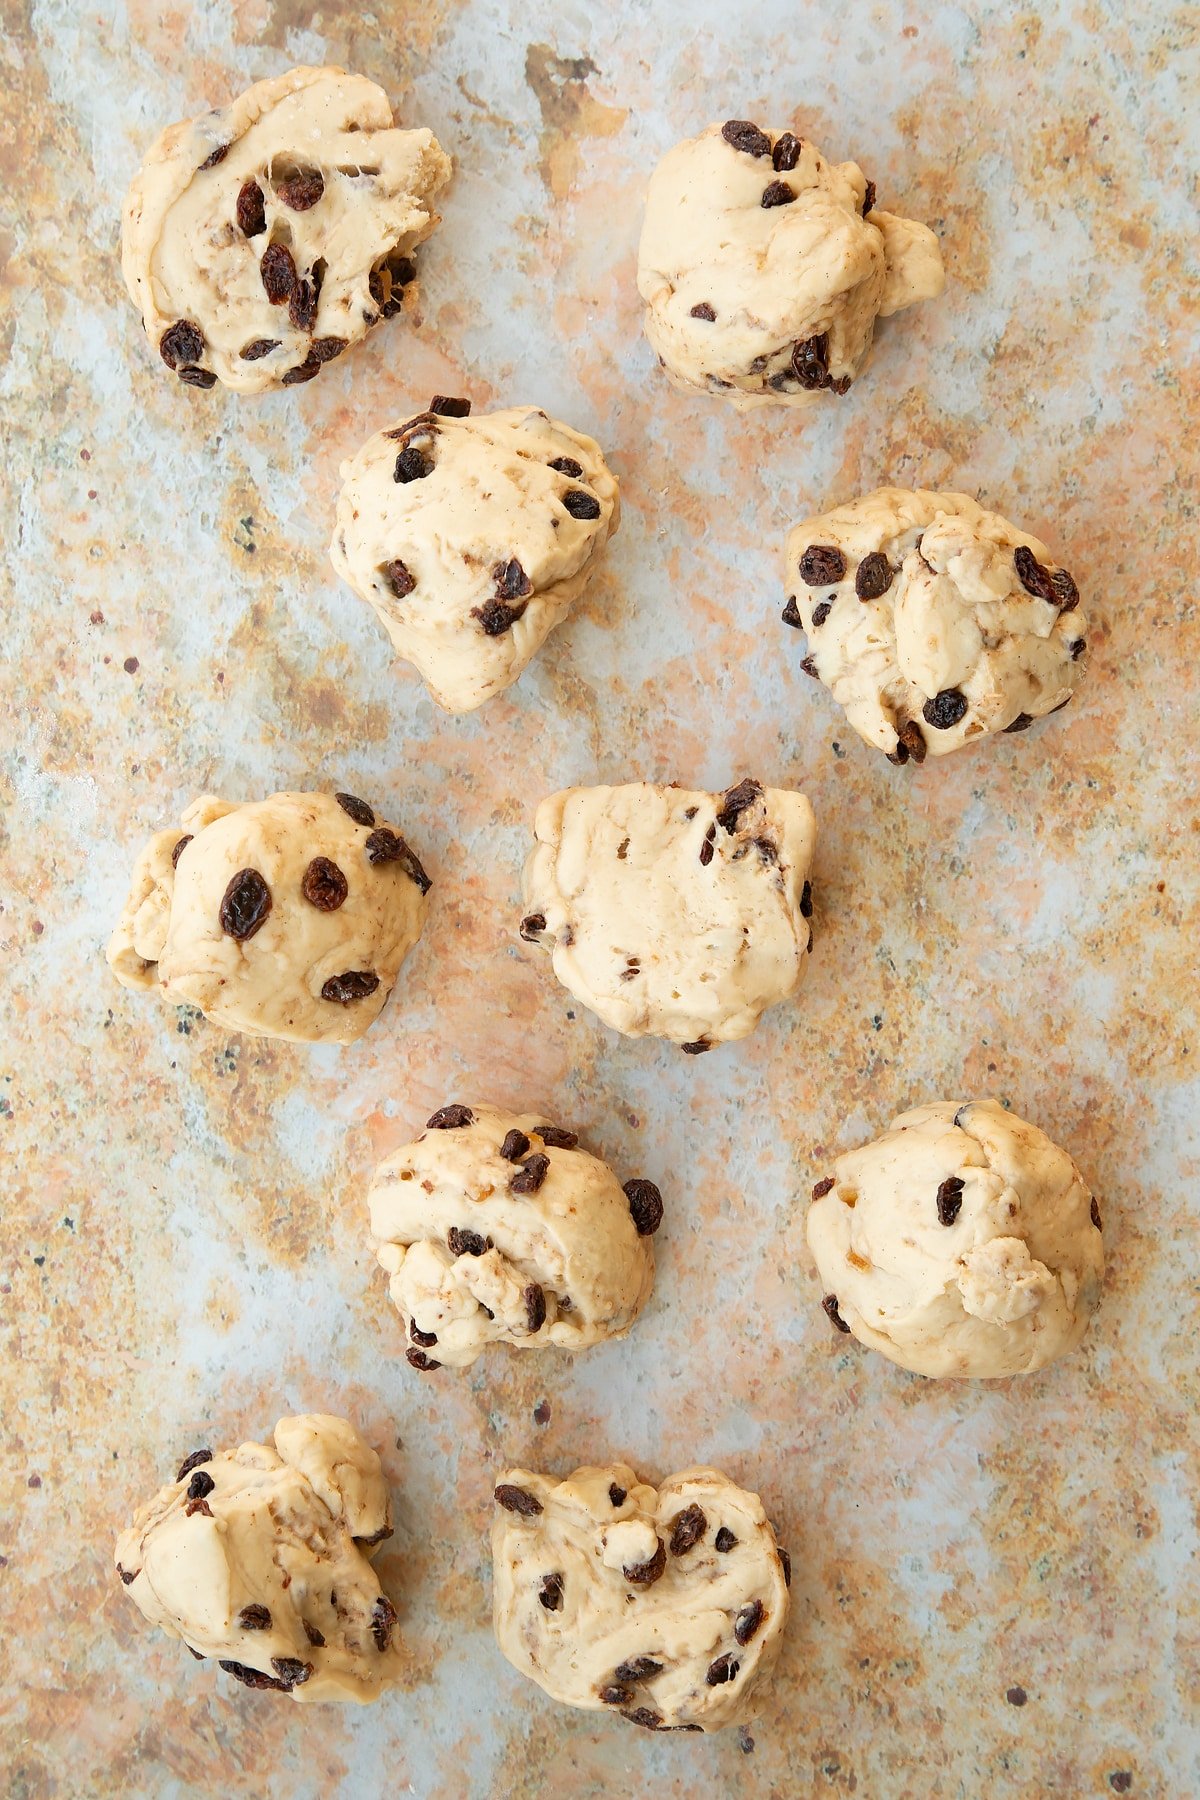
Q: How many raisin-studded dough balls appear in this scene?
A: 10